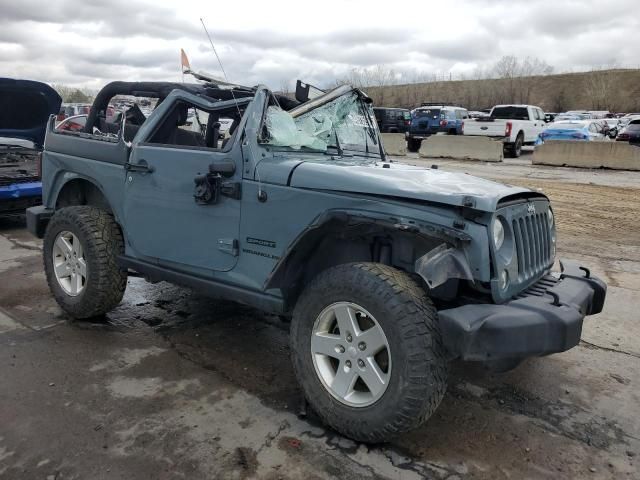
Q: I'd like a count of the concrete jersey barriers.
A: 3